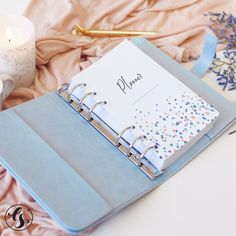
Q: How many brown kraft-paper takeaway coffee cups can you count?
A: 0